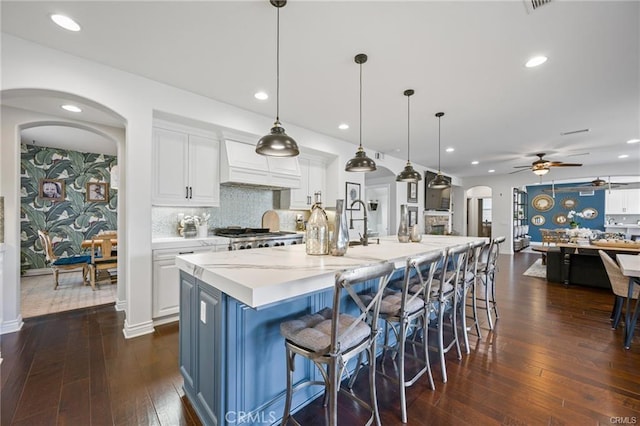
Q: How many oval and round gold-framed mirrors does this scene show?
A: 5